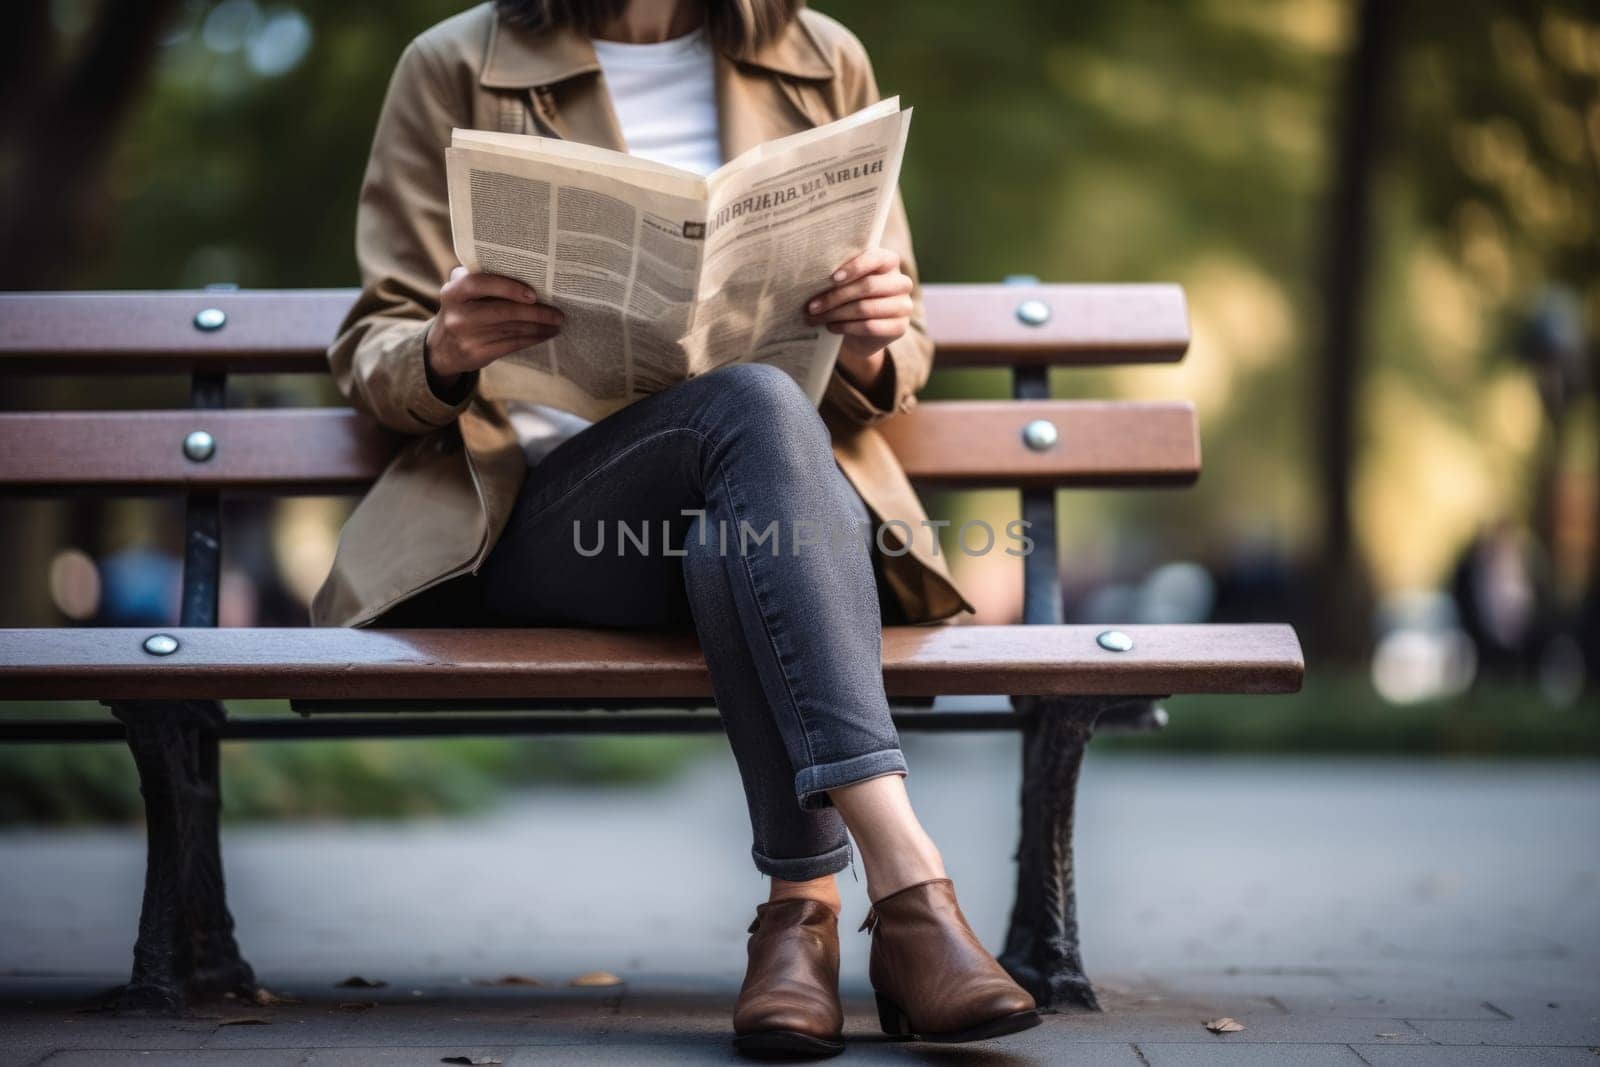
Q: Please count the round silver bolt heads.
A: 6